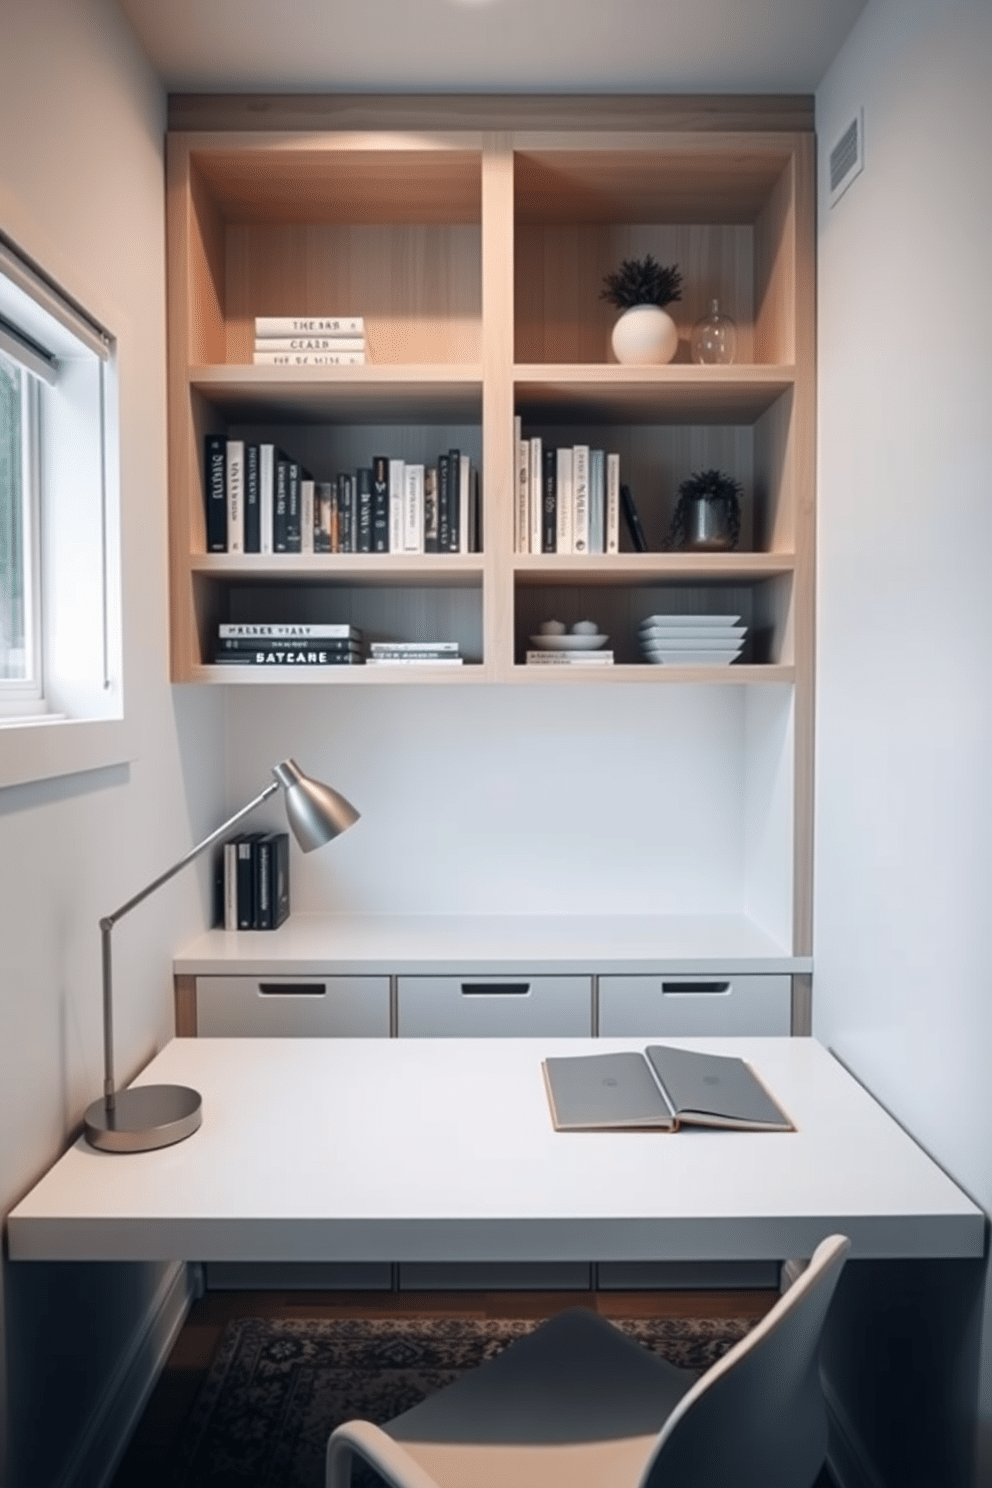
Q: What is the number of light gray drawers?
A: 3